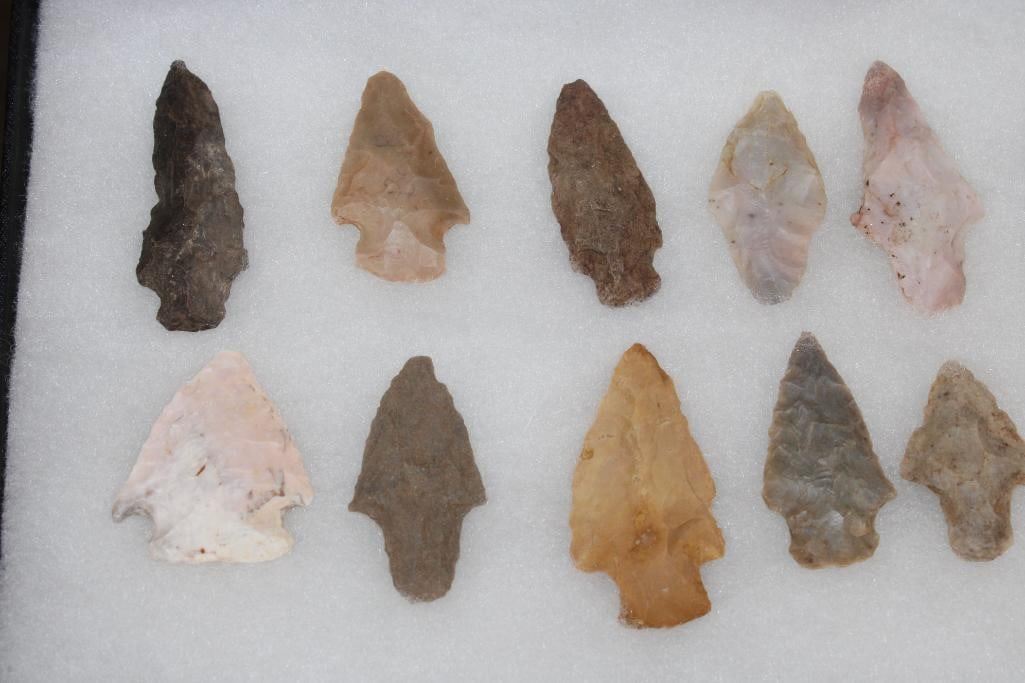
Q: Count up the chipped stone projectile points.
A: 10